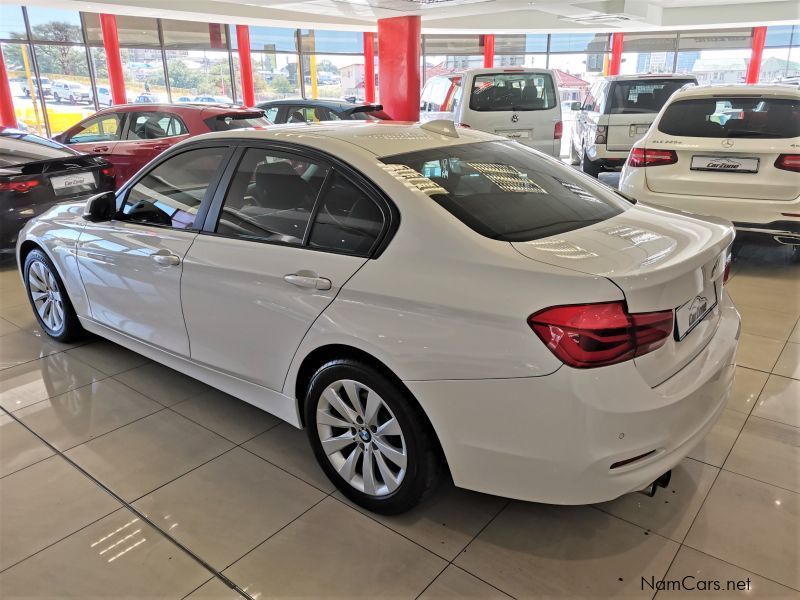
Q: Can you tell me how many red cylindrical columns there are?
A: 8